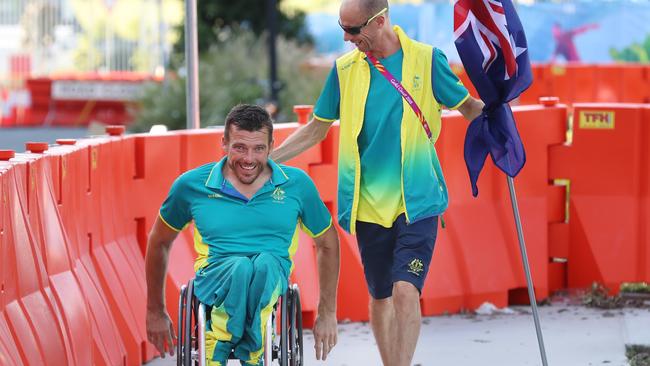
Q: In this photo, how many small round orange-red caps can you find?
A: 6